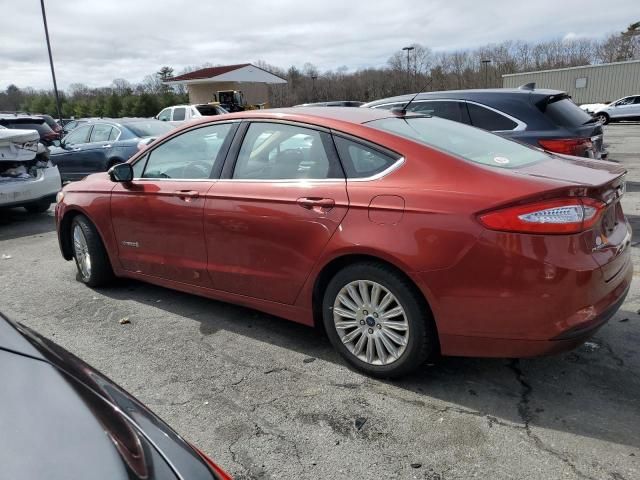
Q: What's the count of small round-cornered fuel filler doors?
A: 1